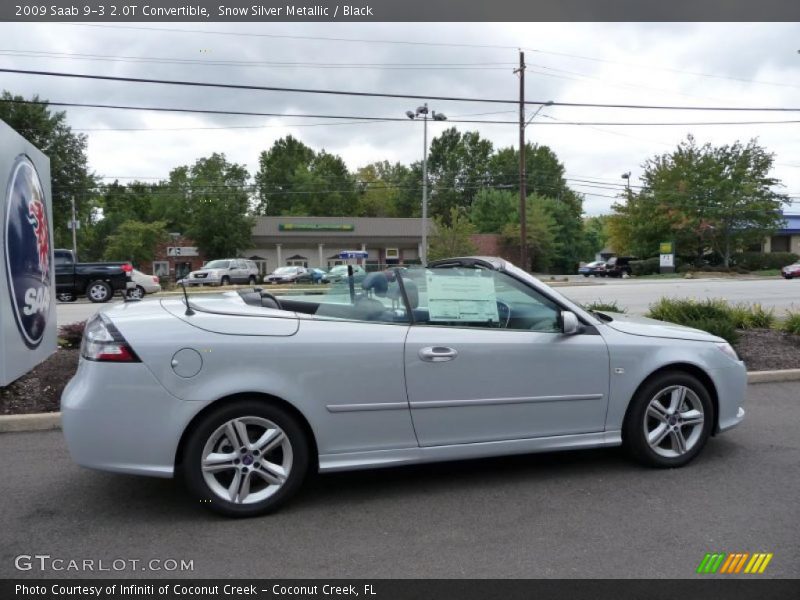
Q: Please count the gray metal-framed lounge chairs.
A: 0